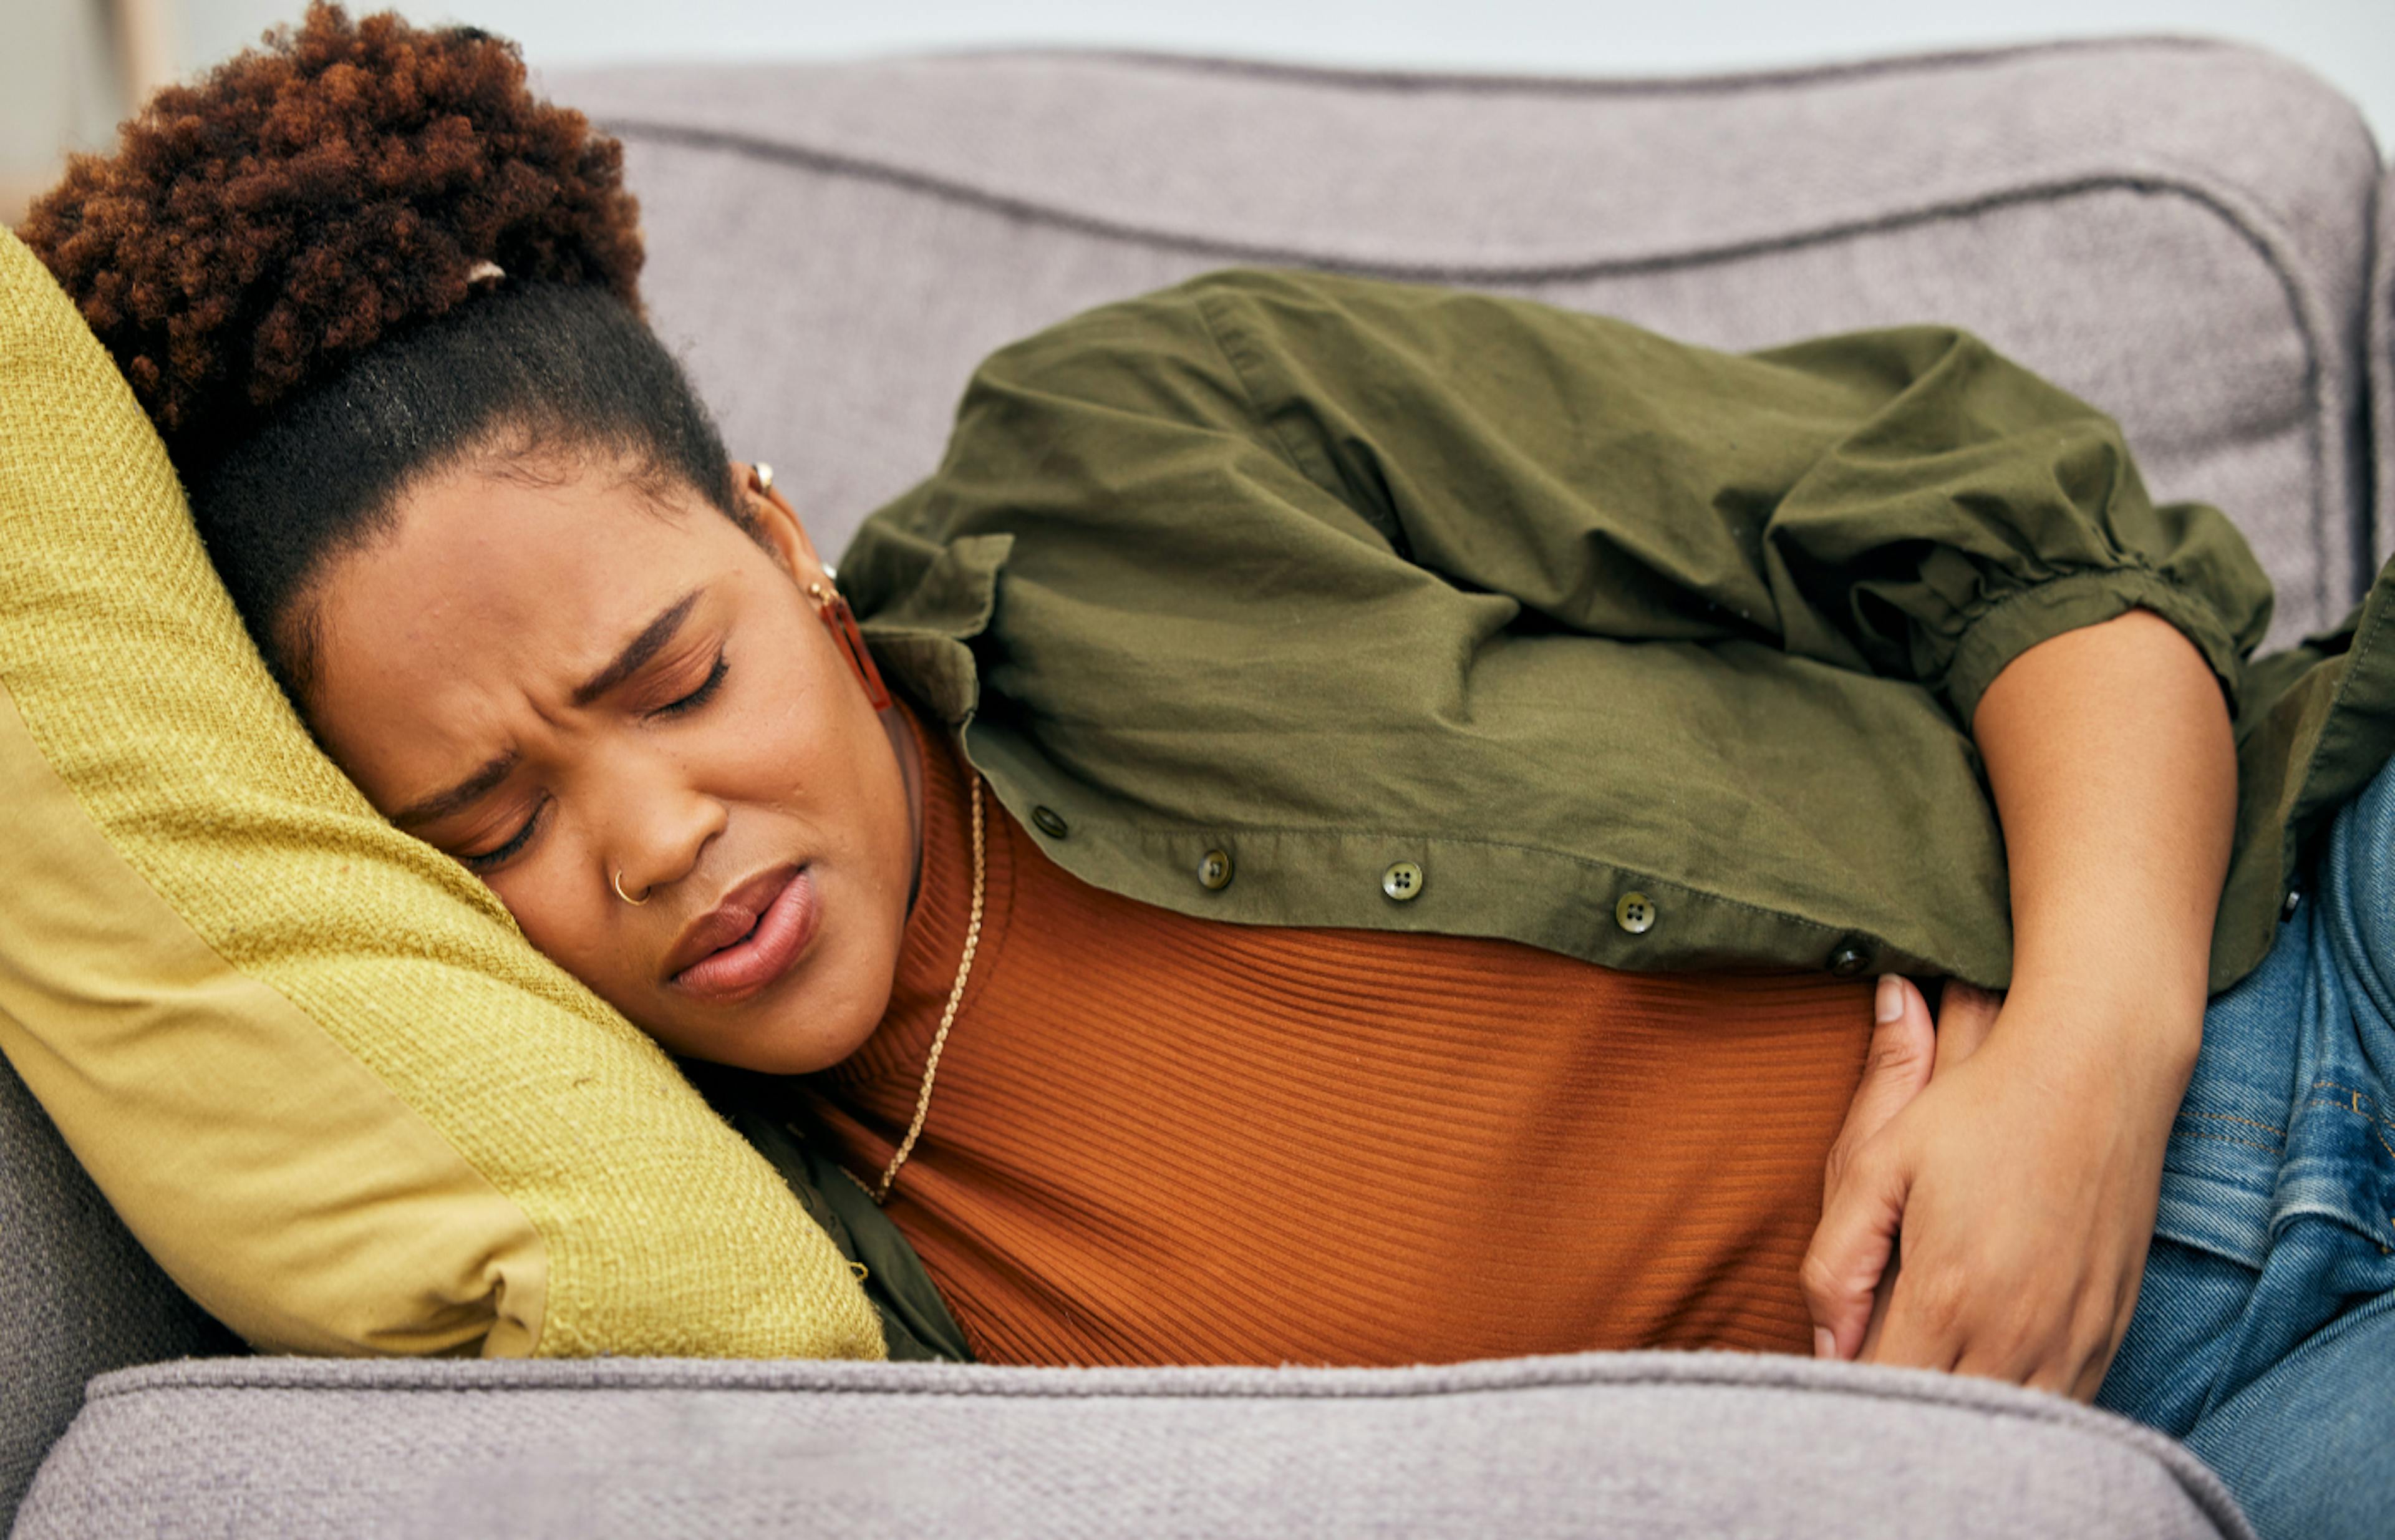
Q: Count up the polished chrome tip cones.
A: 0